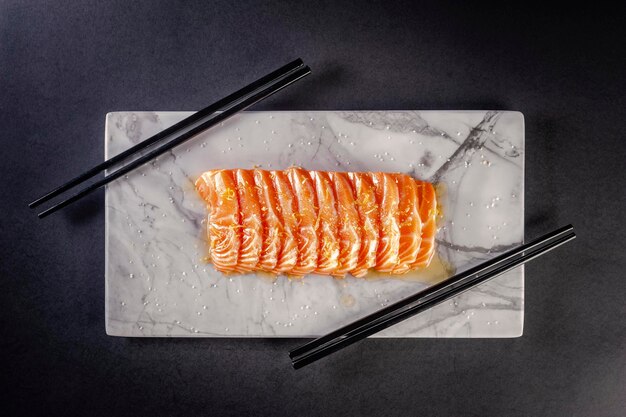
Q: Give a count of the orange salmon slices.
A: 11